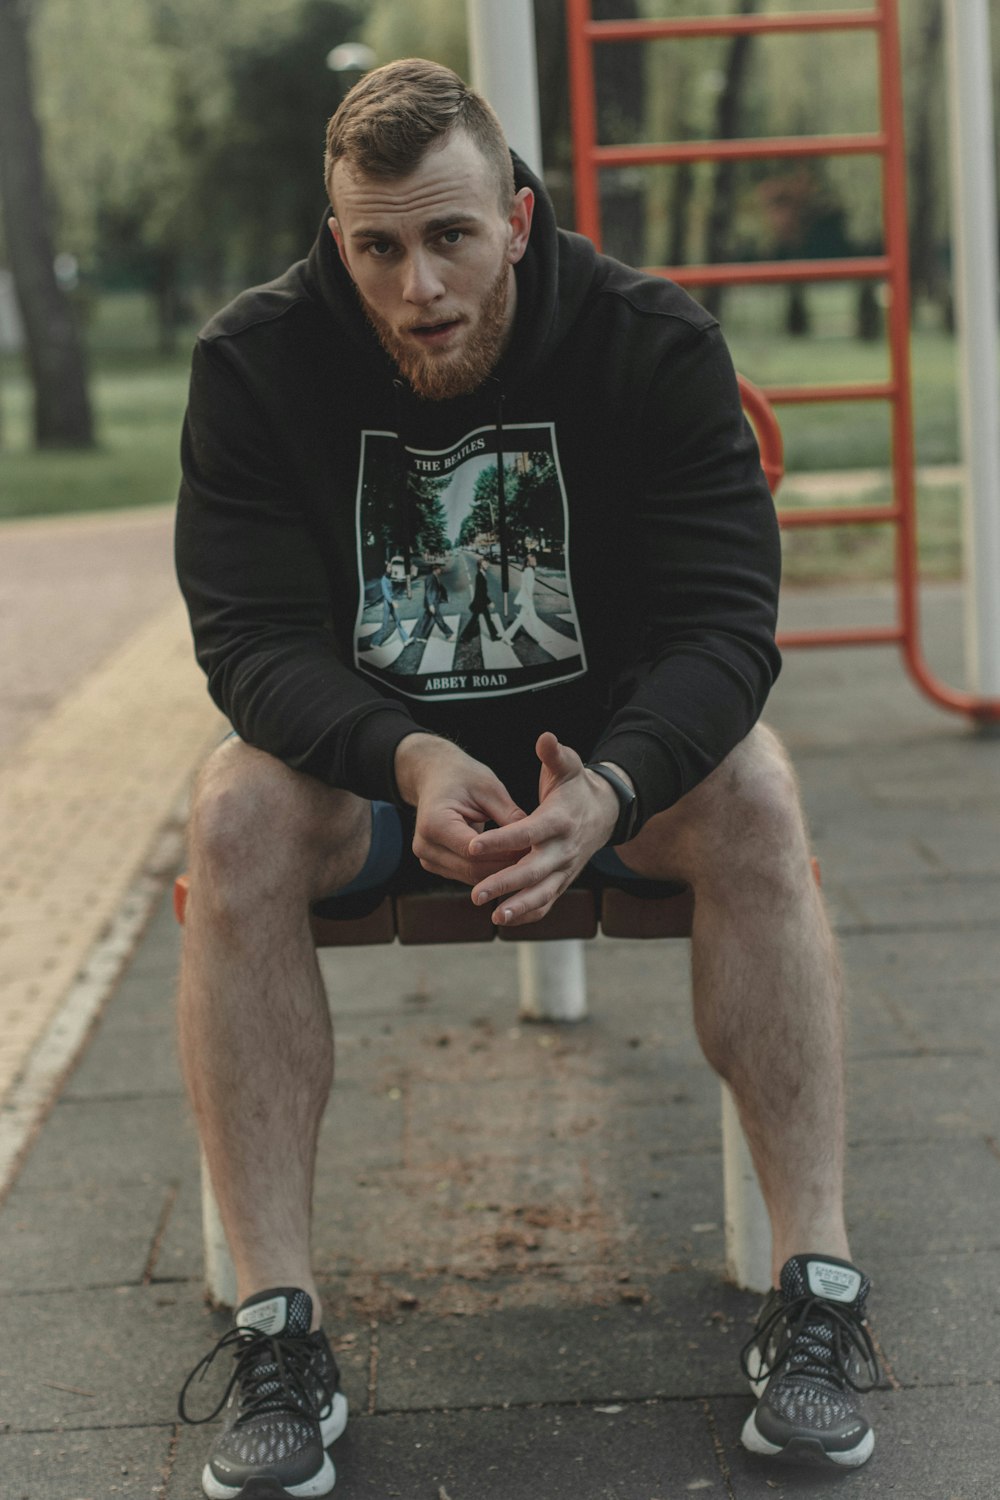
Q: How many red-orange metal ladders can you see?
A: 1